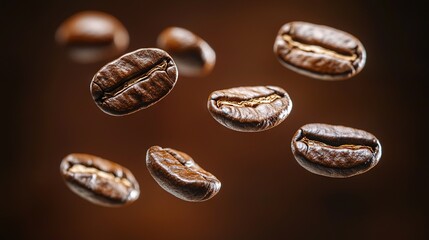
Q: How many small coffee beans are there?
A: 8